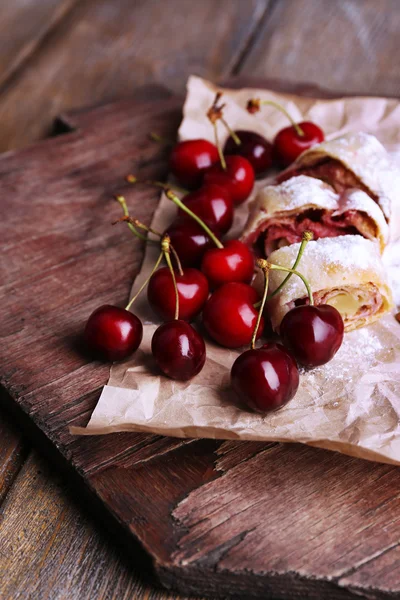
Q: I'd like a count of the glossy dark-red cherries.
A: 13